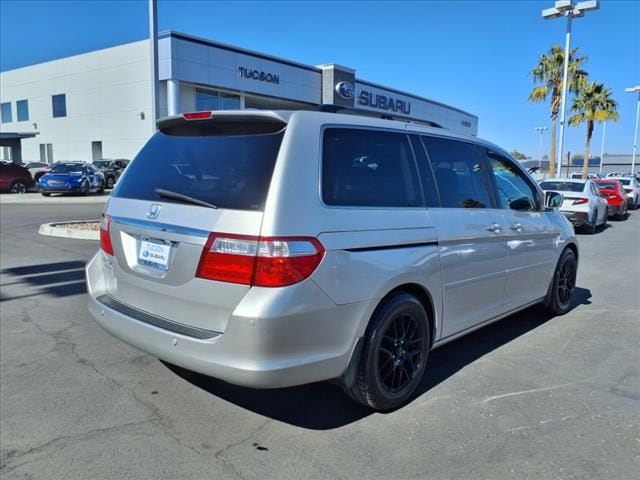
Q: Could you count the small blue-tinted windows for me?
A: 3